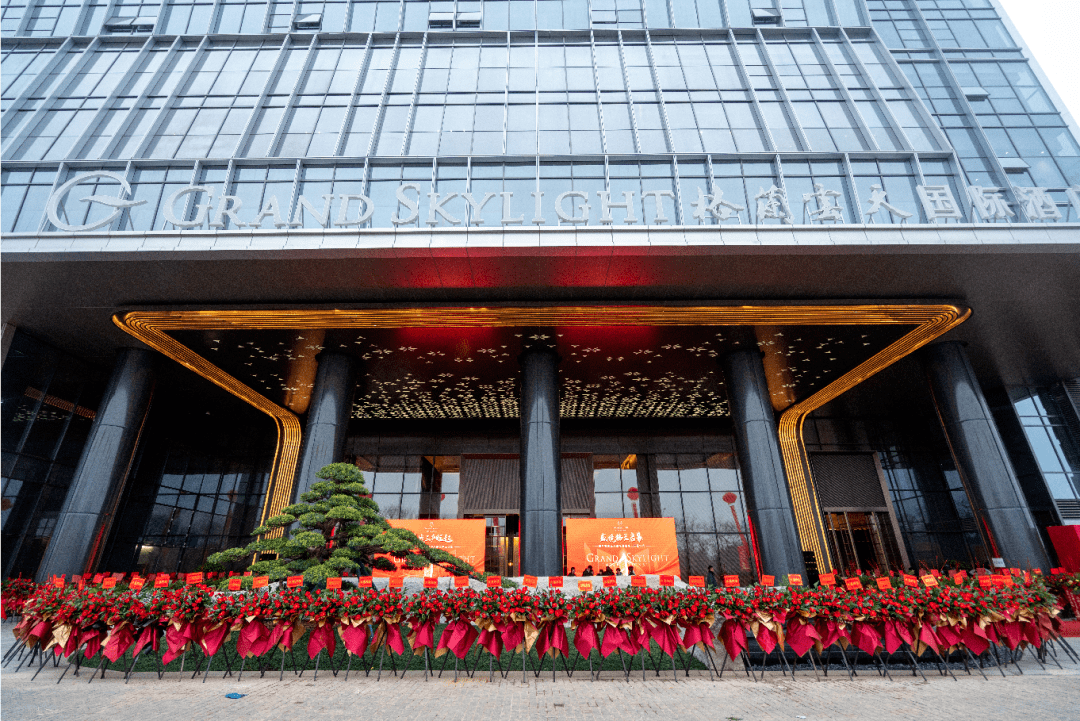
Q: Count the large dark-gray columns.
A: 5